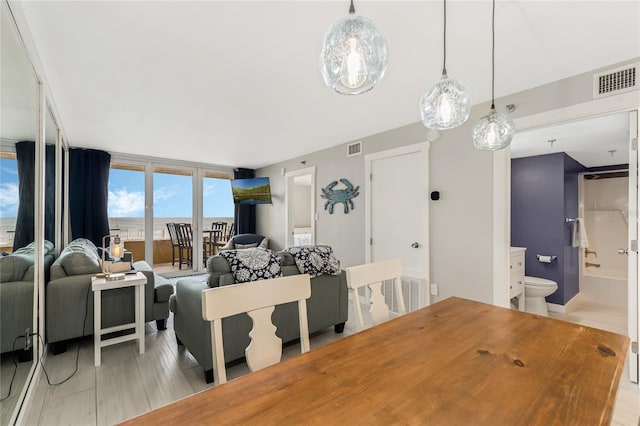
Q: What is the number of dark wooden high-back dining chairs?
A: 4